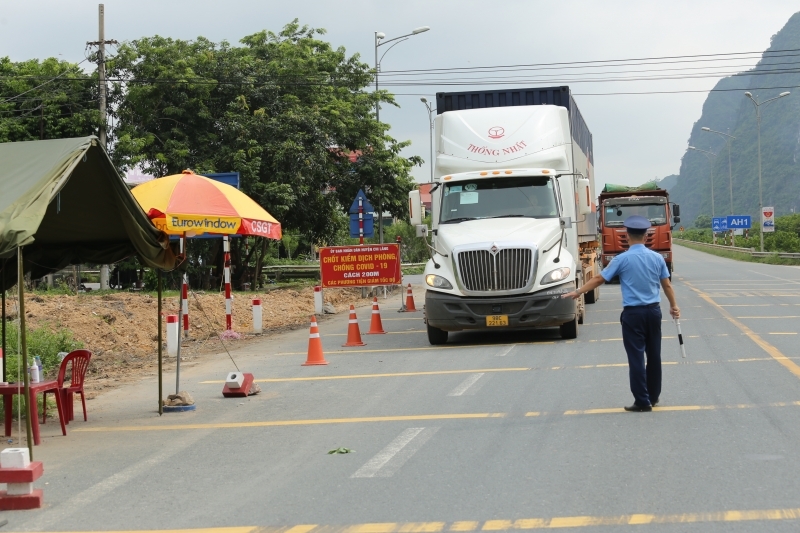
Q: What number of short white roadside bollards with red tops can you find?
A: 3